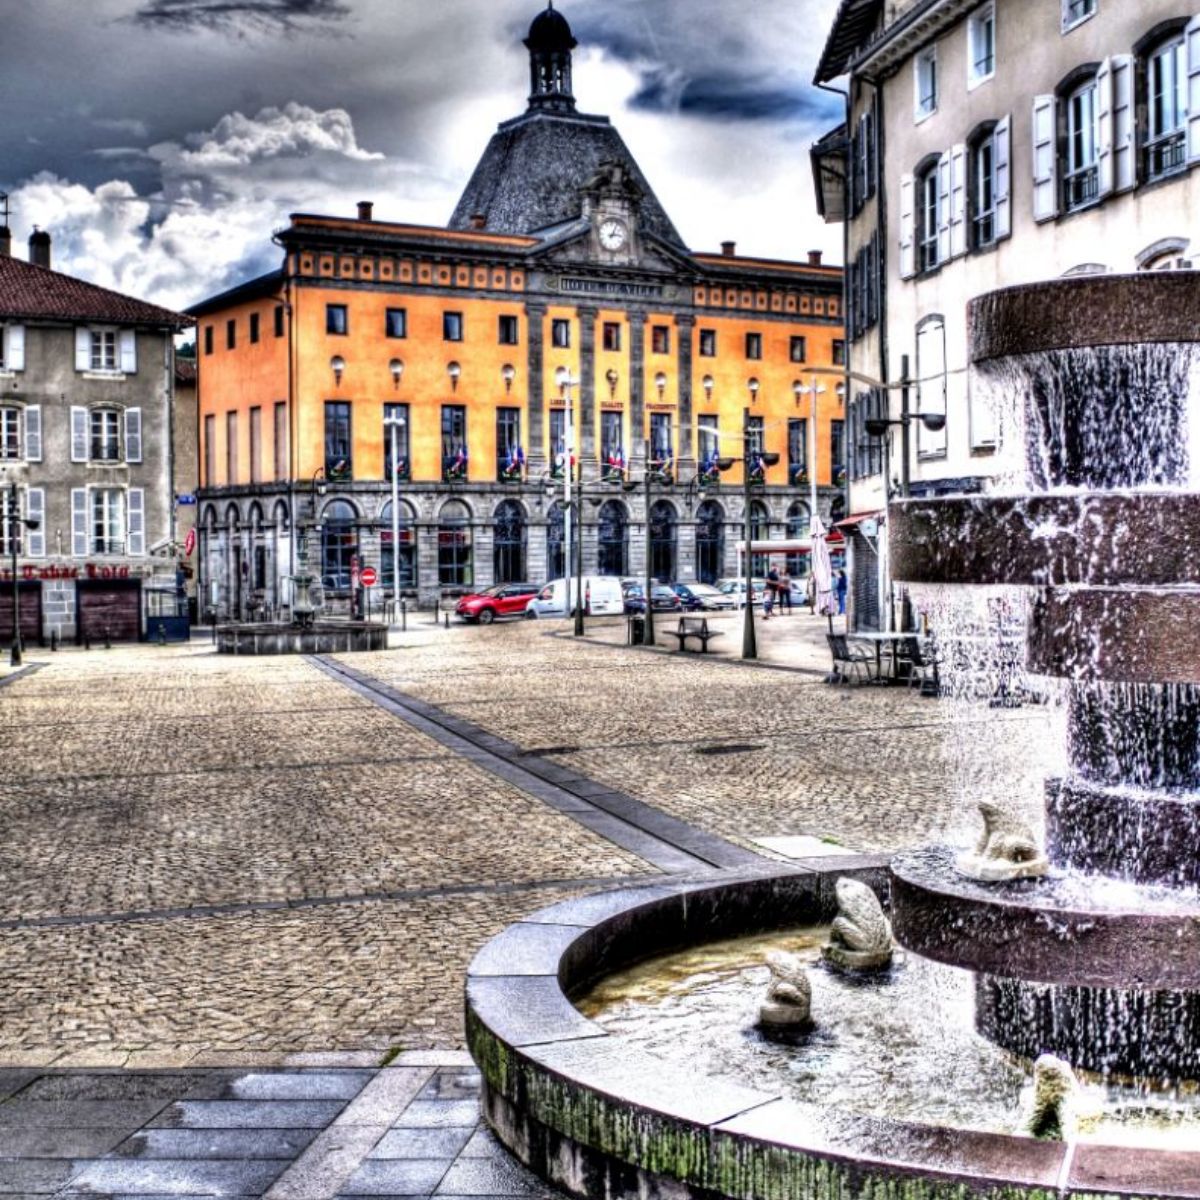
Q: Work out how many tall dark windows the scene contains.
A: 11